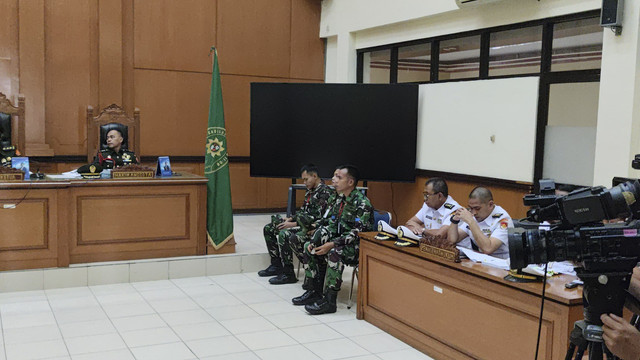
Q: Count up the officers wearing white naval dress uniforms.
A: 2